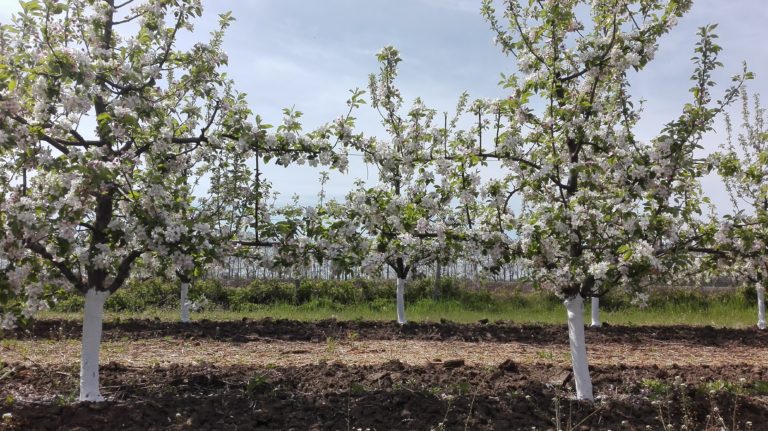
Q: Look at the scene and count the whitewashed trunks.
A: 6